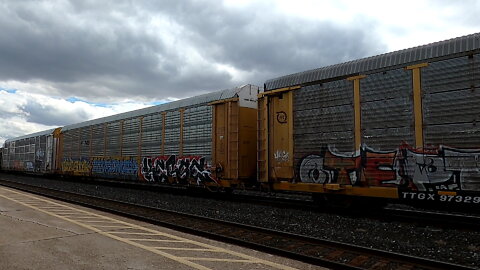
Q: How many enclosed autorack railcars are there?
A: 3